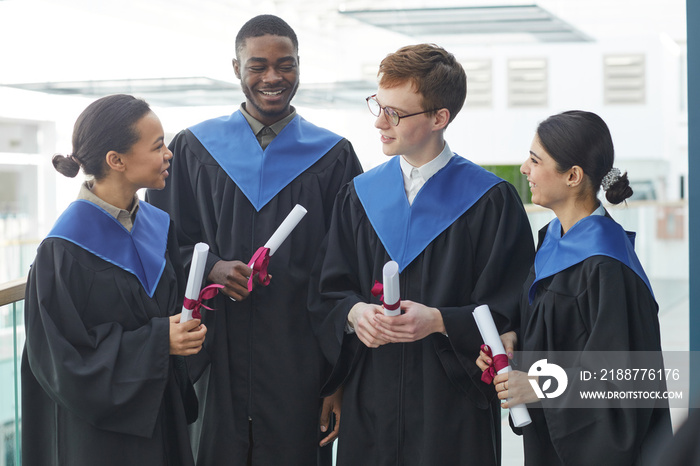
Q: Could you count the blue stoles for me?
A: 4